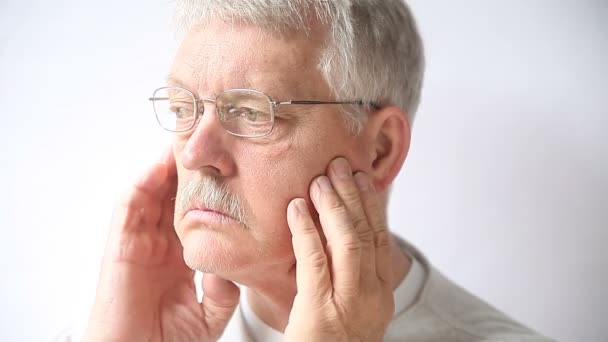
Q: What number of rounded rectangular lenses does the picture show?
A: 2